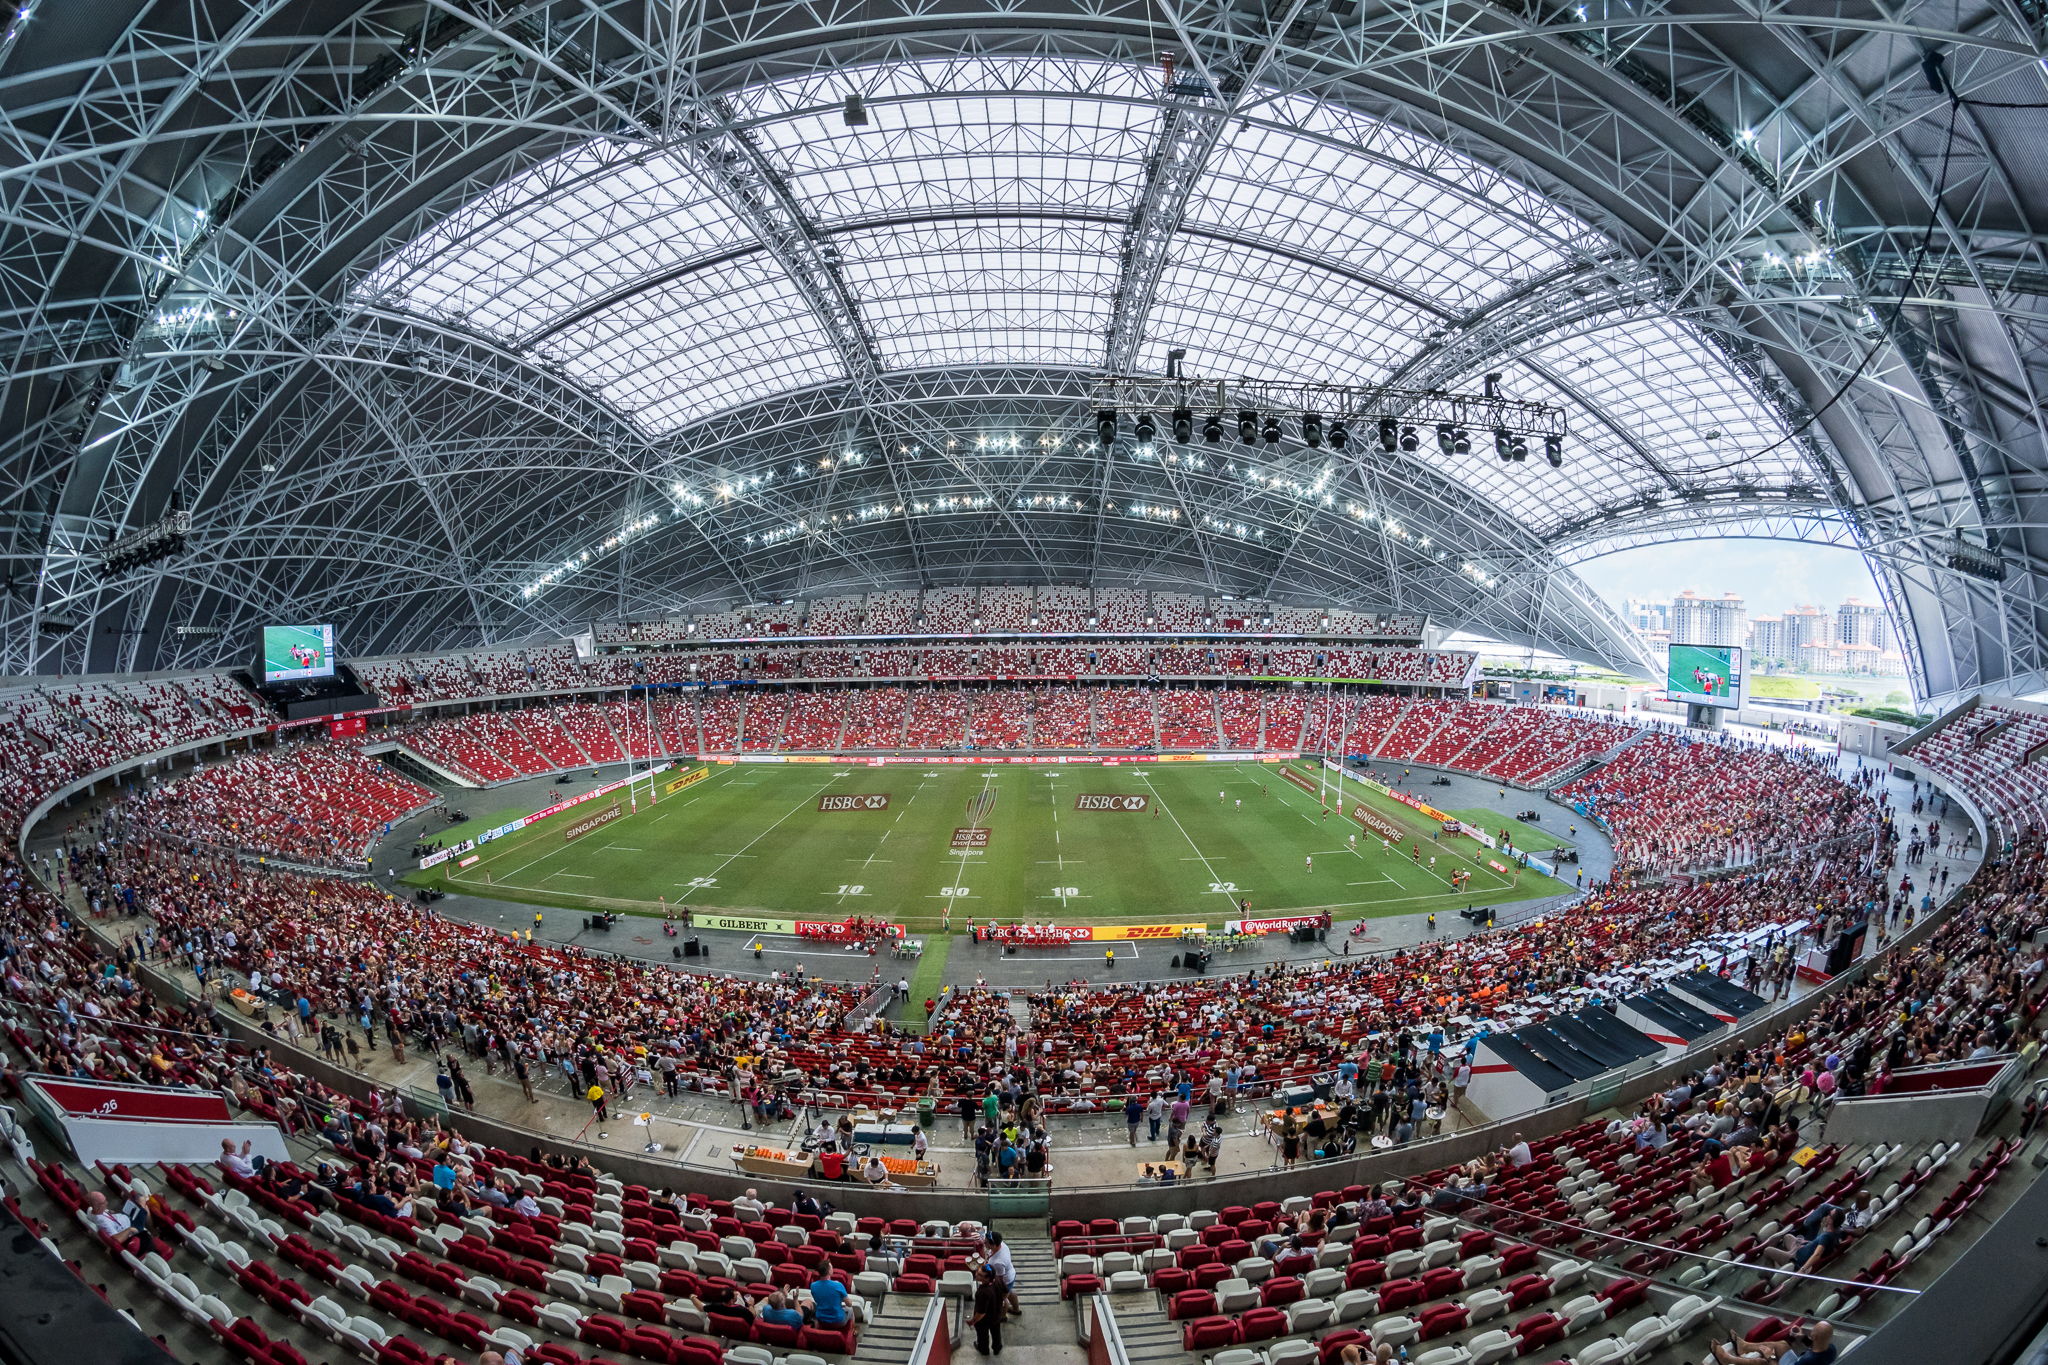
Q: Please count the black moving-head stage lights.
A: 15